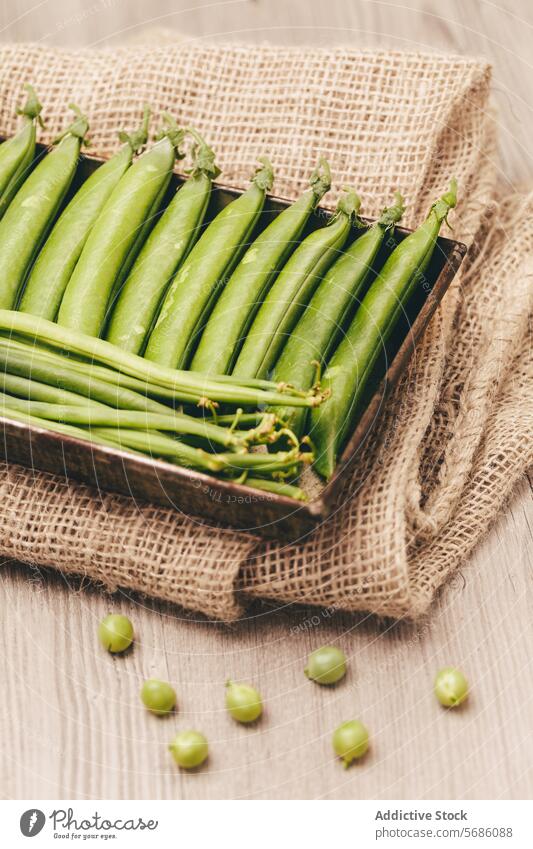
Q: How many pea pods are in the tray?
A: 10